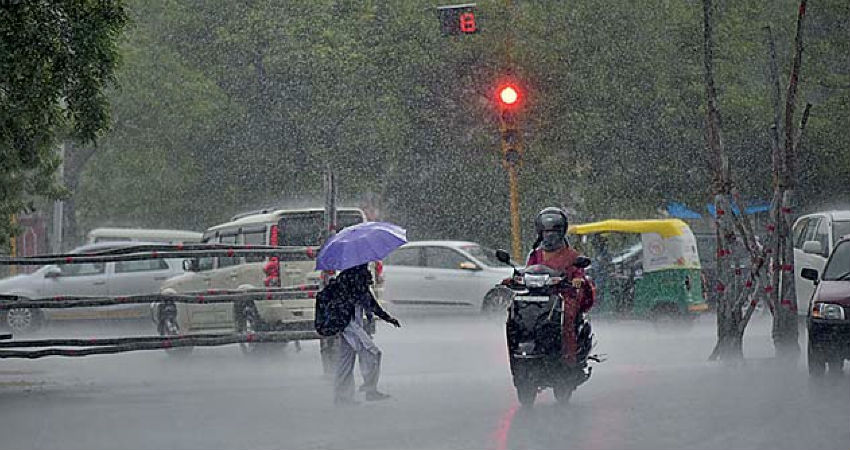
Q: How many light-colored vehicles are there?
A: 5